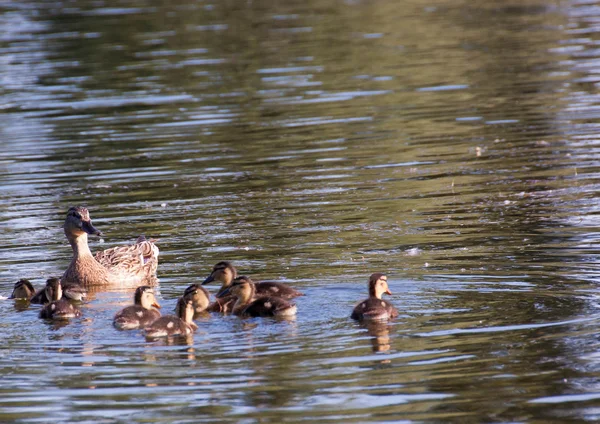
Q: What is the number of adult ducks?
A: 1